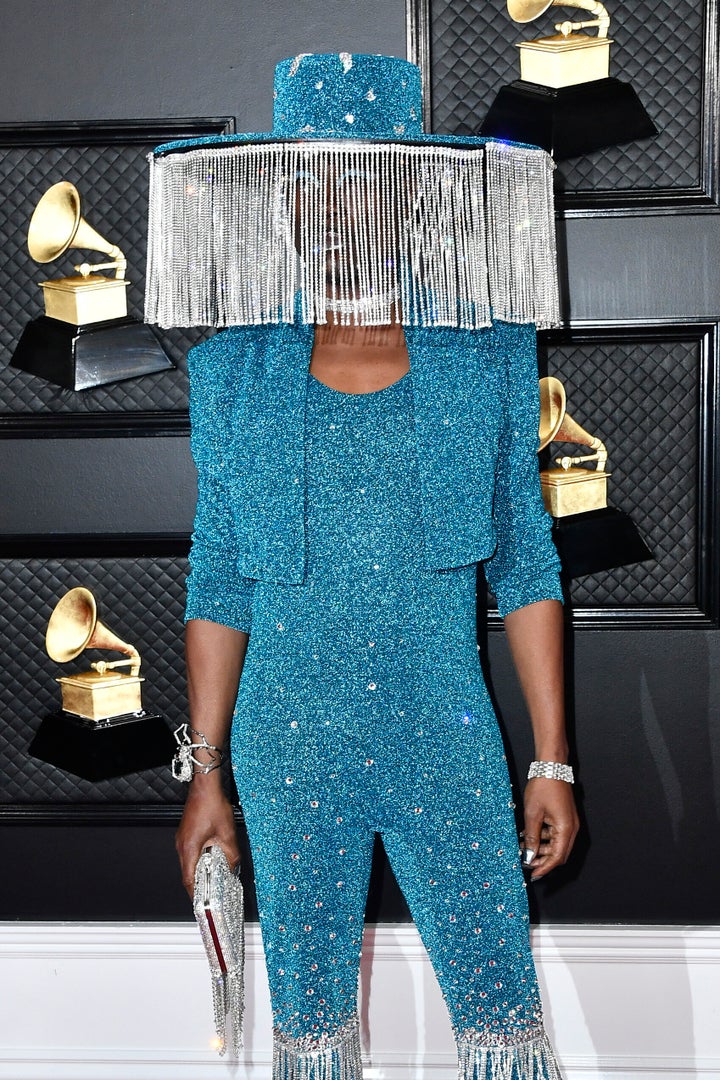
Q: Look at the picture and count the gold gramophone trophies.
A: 4